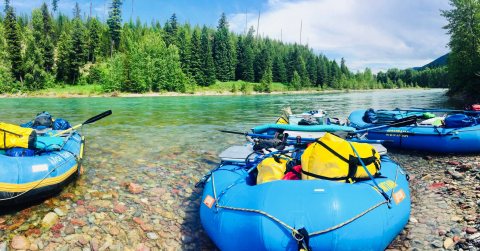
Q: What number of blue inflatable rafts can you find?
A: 3